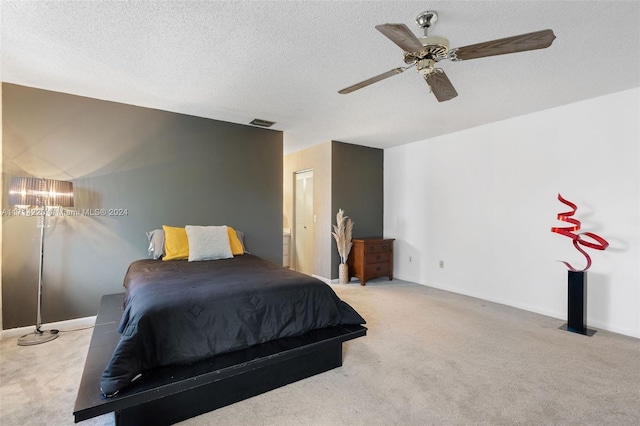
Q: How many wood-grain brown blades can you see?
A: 4